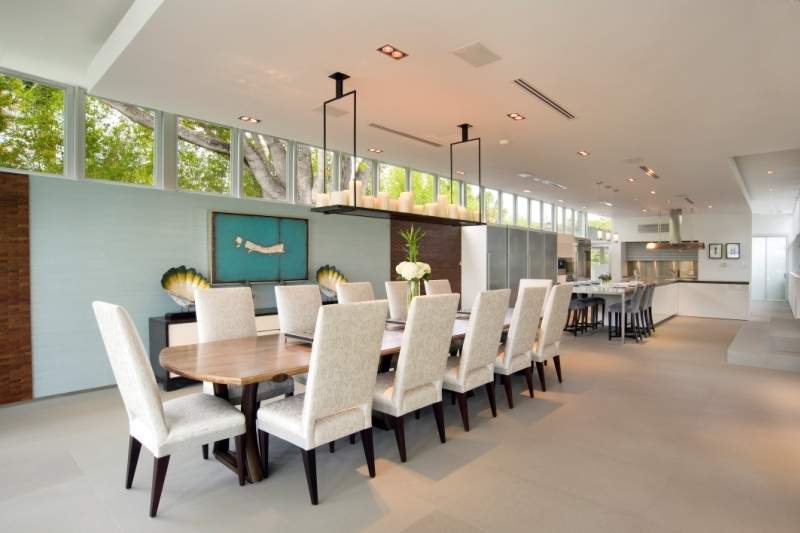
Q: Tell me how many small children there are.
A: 0